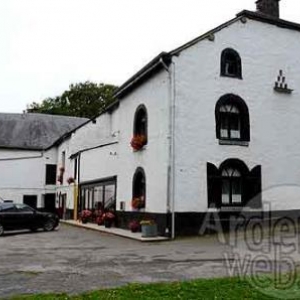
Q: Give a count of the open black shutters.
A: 2